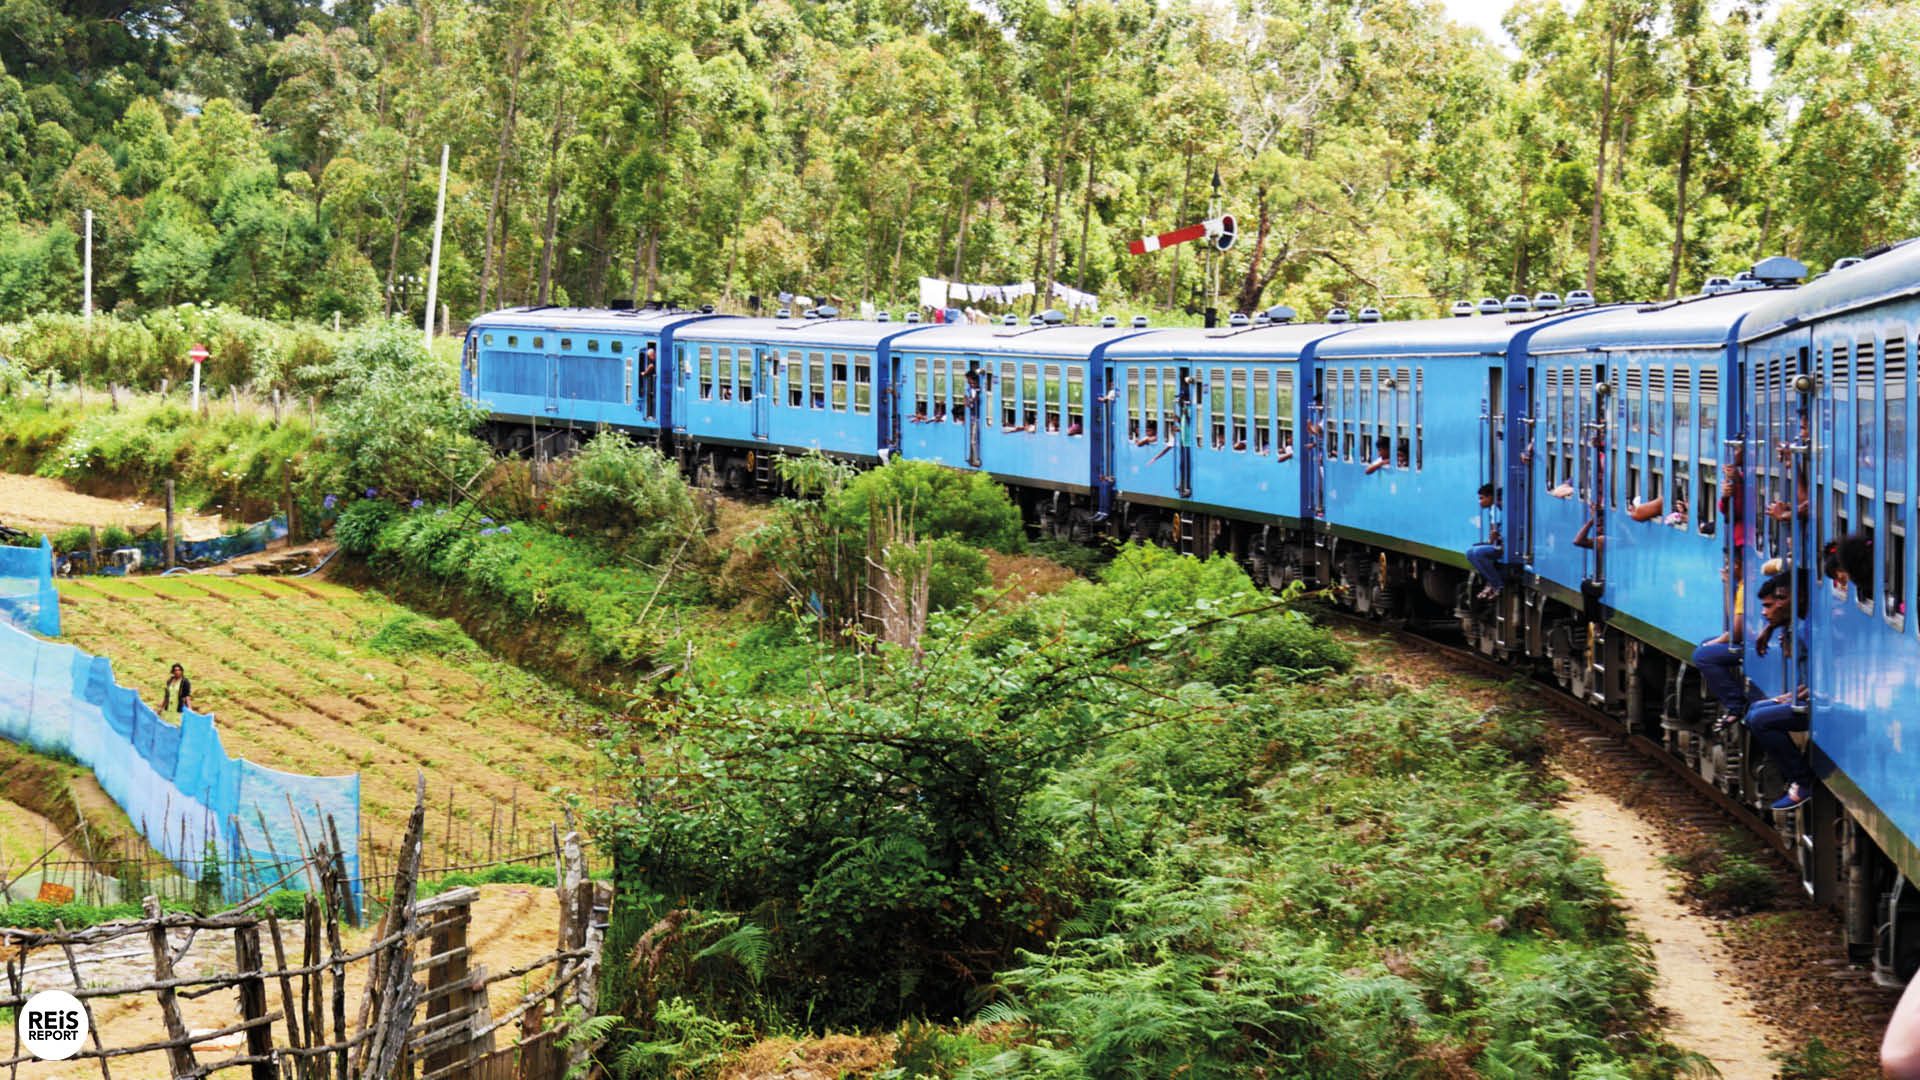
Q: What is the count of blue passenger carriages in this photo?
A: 6